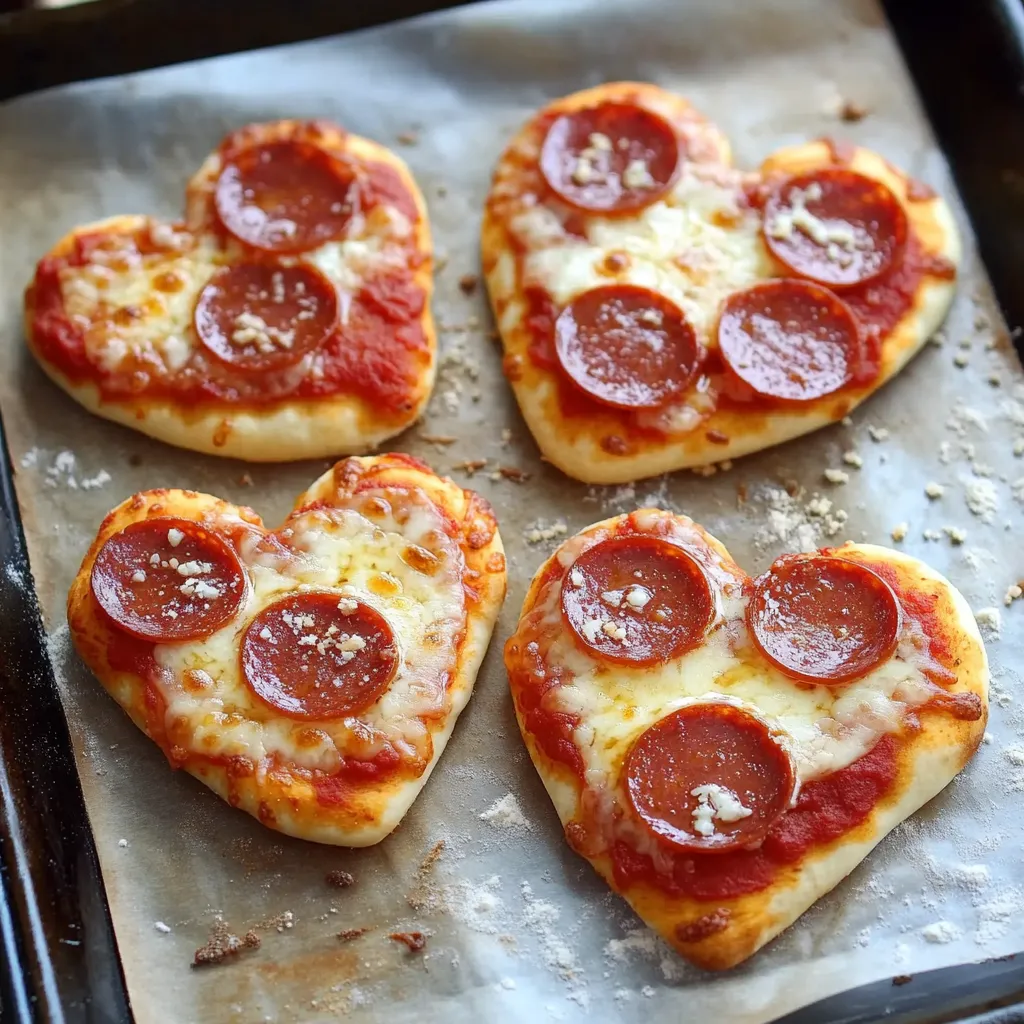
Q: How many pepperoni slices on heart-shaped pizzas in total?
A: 11